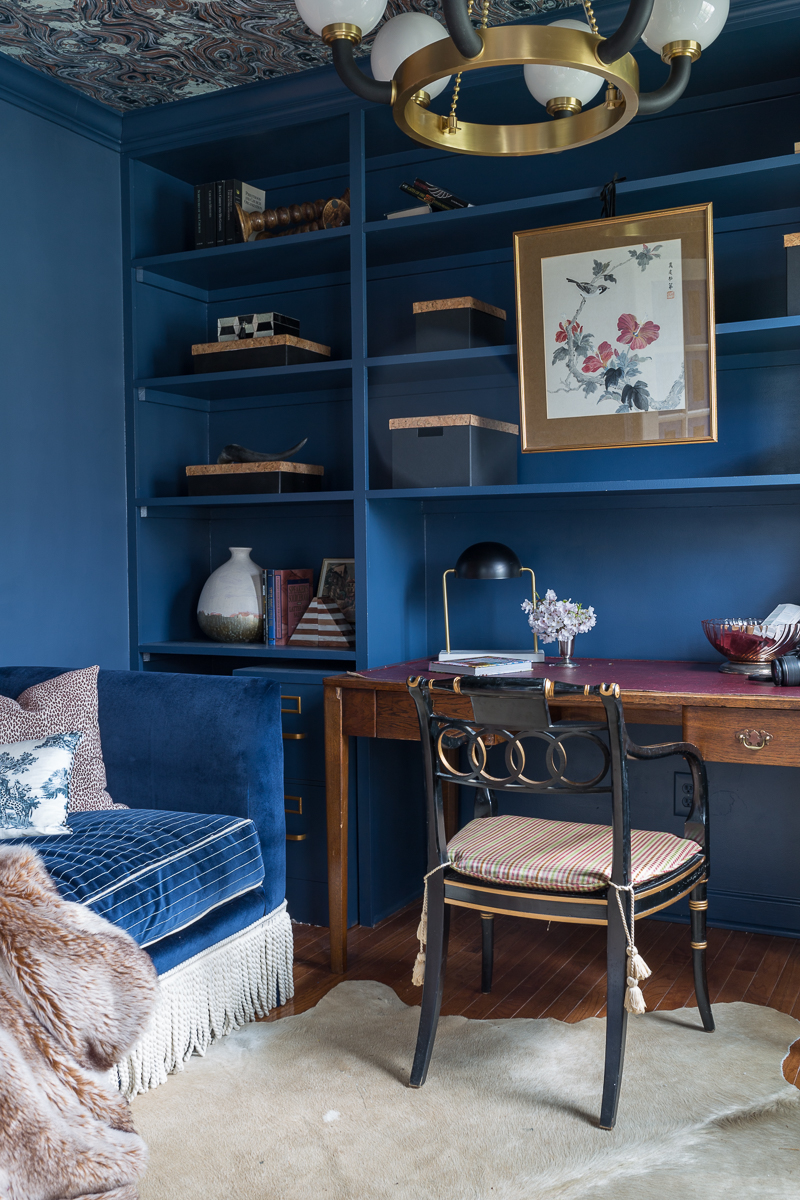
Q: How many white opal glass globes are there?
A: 4